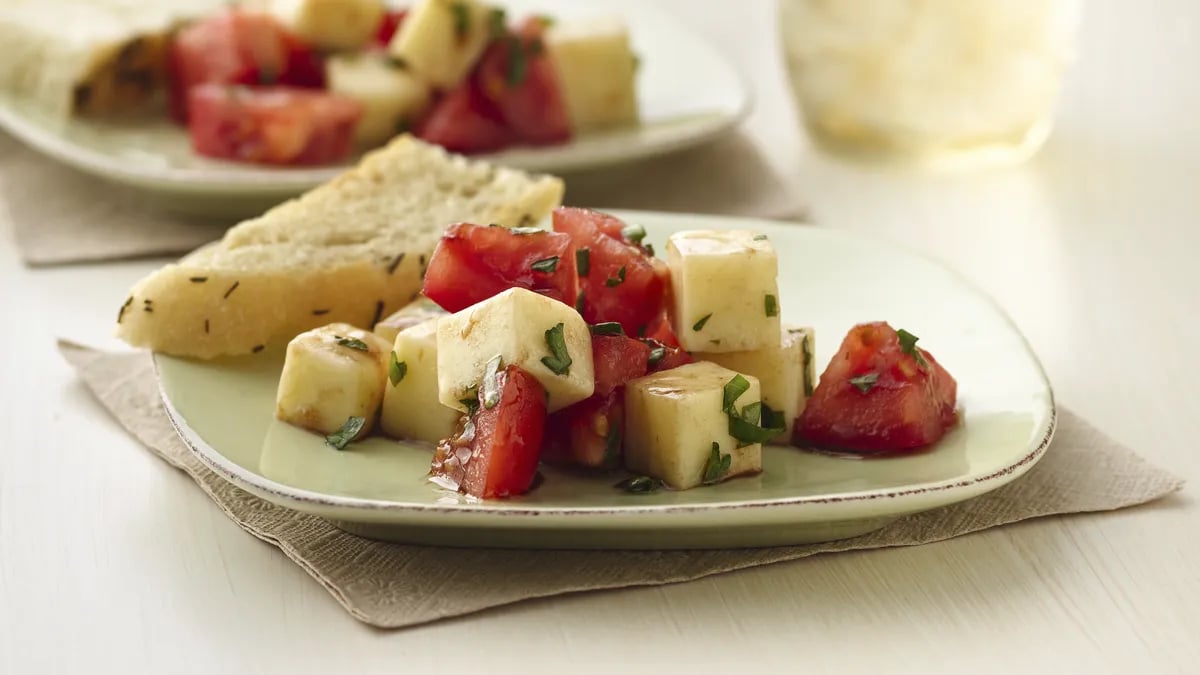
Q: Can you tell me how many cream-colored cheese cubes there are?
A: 11